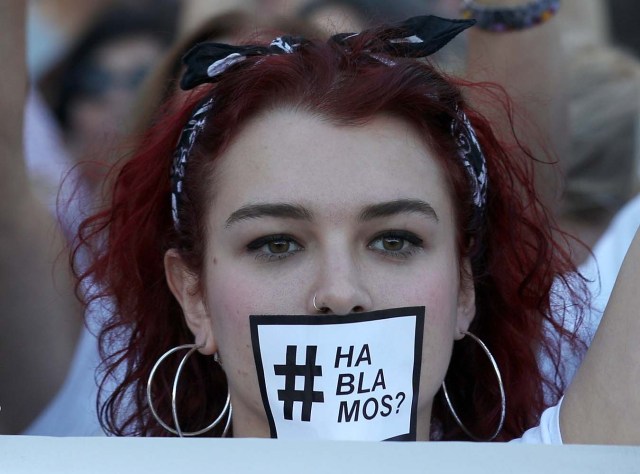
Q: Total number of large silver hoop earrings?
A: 3